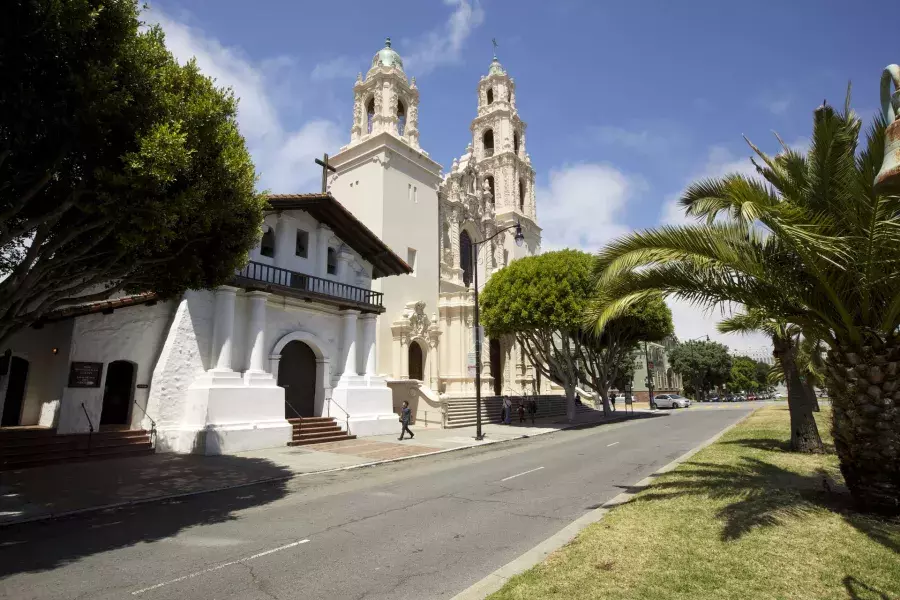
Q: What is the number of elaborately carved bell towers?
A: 2